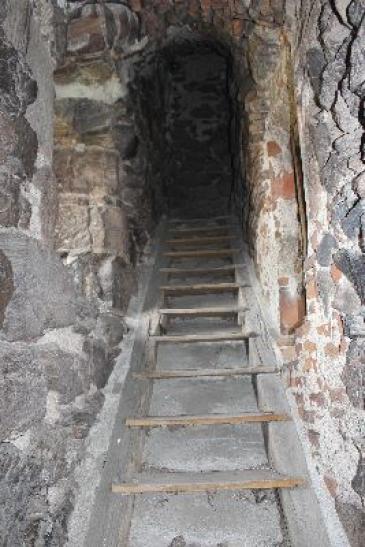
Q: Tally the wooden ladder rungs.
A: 11